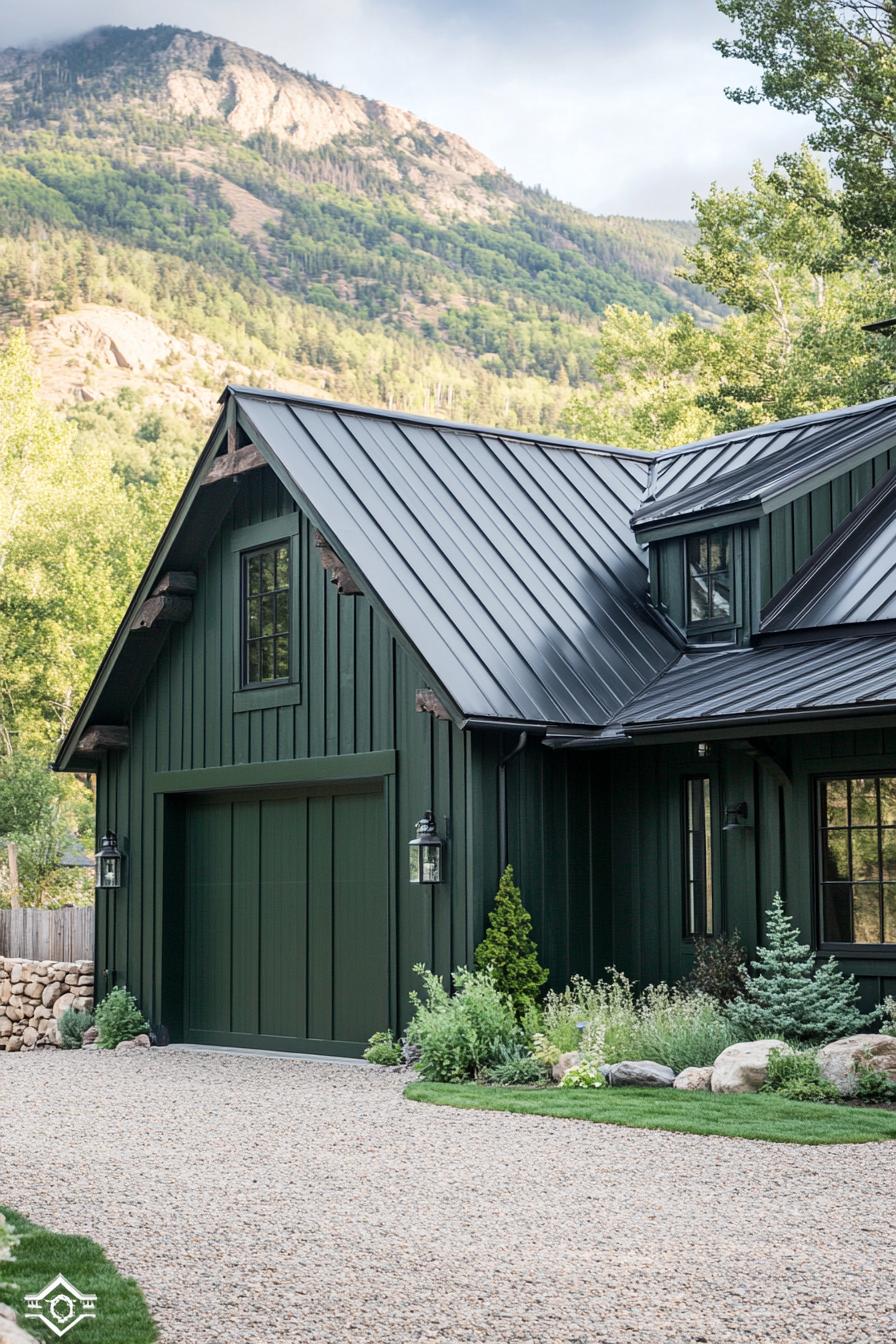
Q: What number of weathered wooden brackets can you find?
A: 5